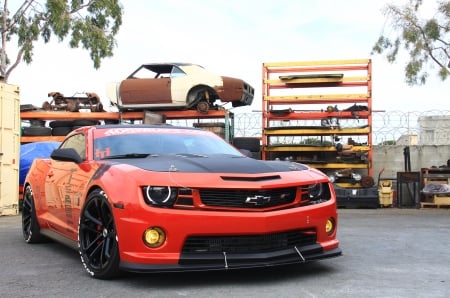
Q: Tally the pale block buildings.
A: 1